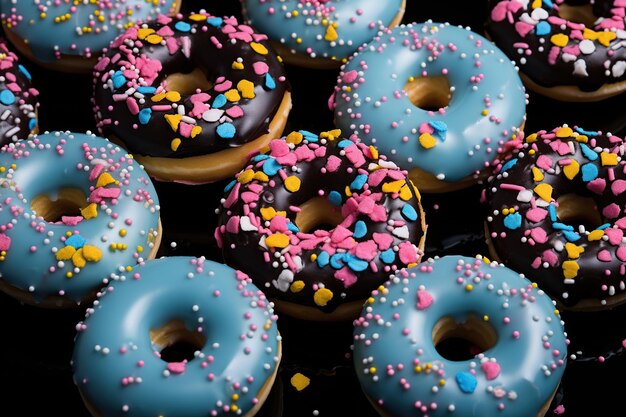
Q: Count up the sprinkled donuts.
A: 11